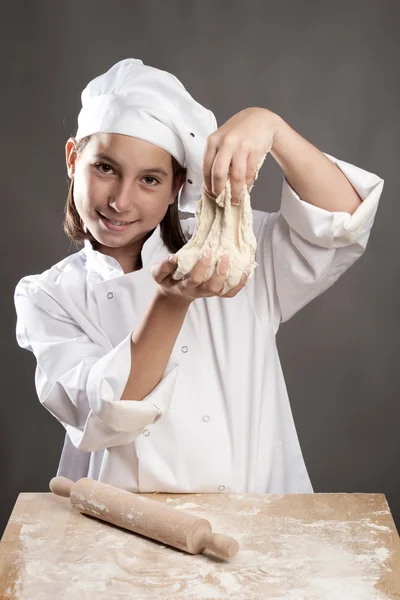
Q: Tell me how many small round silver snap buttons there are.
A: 5